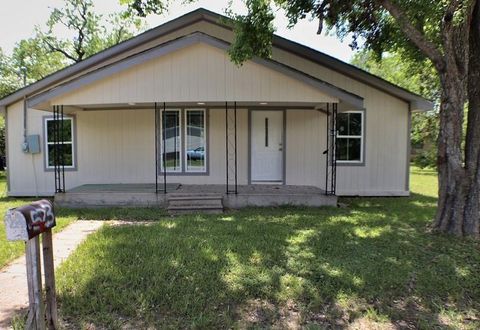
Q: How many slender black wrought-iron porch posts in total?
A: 4